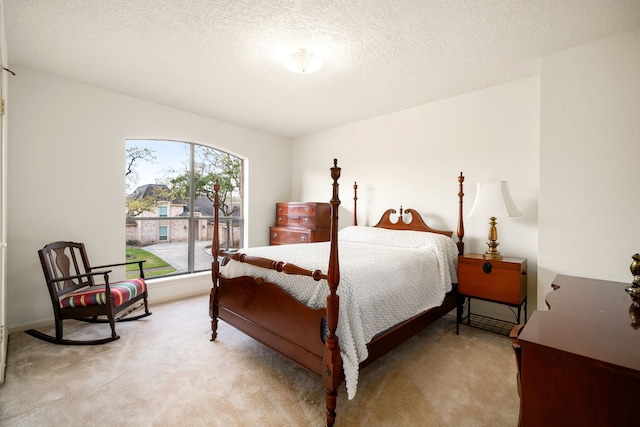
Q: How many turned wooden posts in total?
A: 4